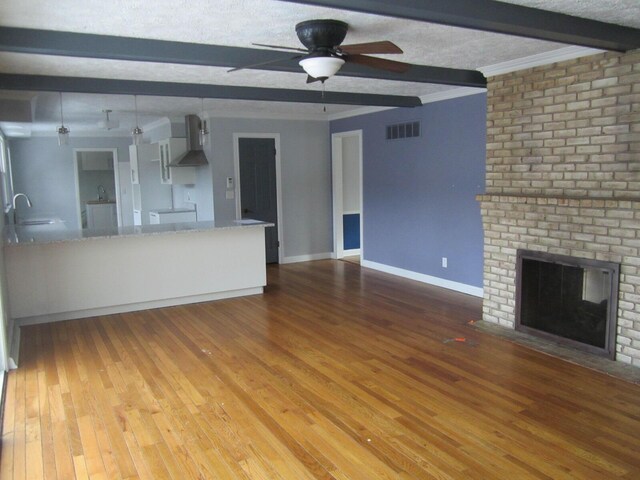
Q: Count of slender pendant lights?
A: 3